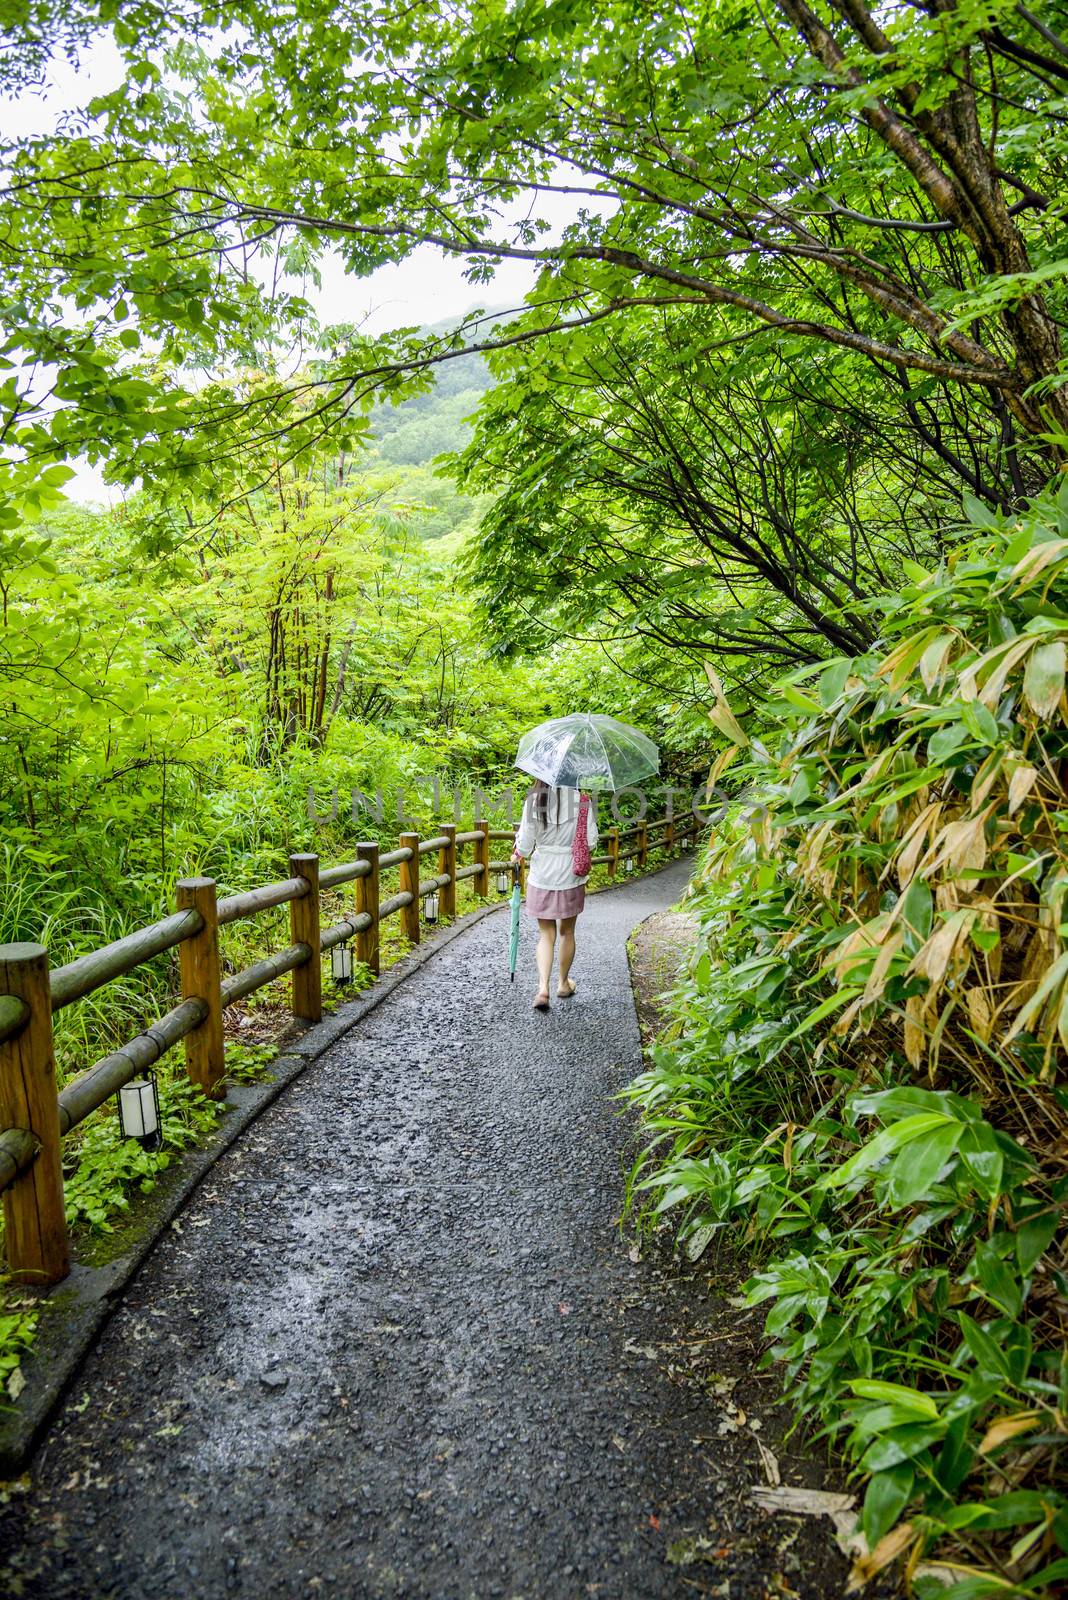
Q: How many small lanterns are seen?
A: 6